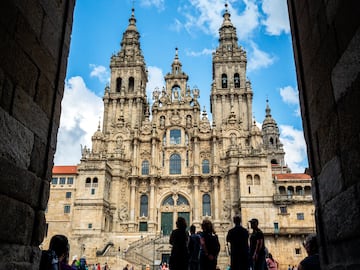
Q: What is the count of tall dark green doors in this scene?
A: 2